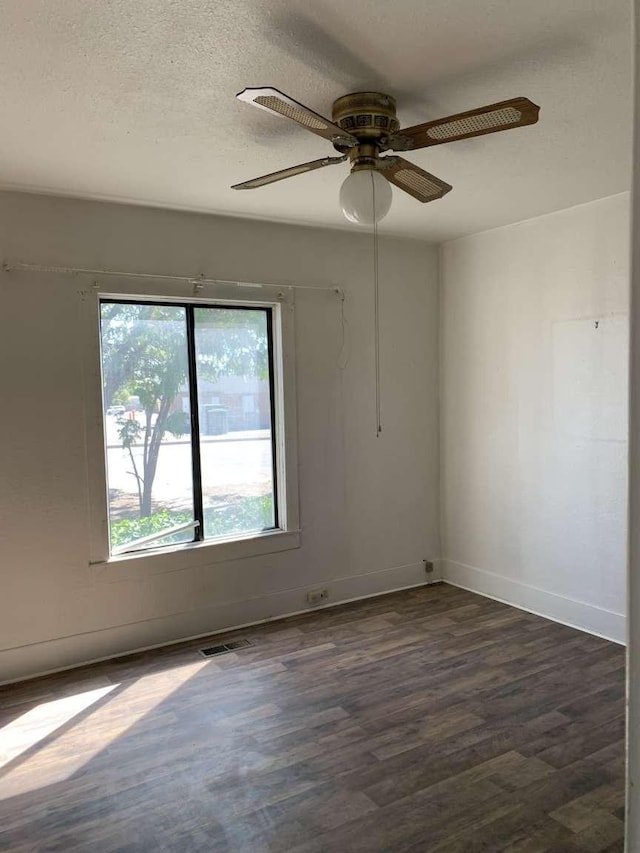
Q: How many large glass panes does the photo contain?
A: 2